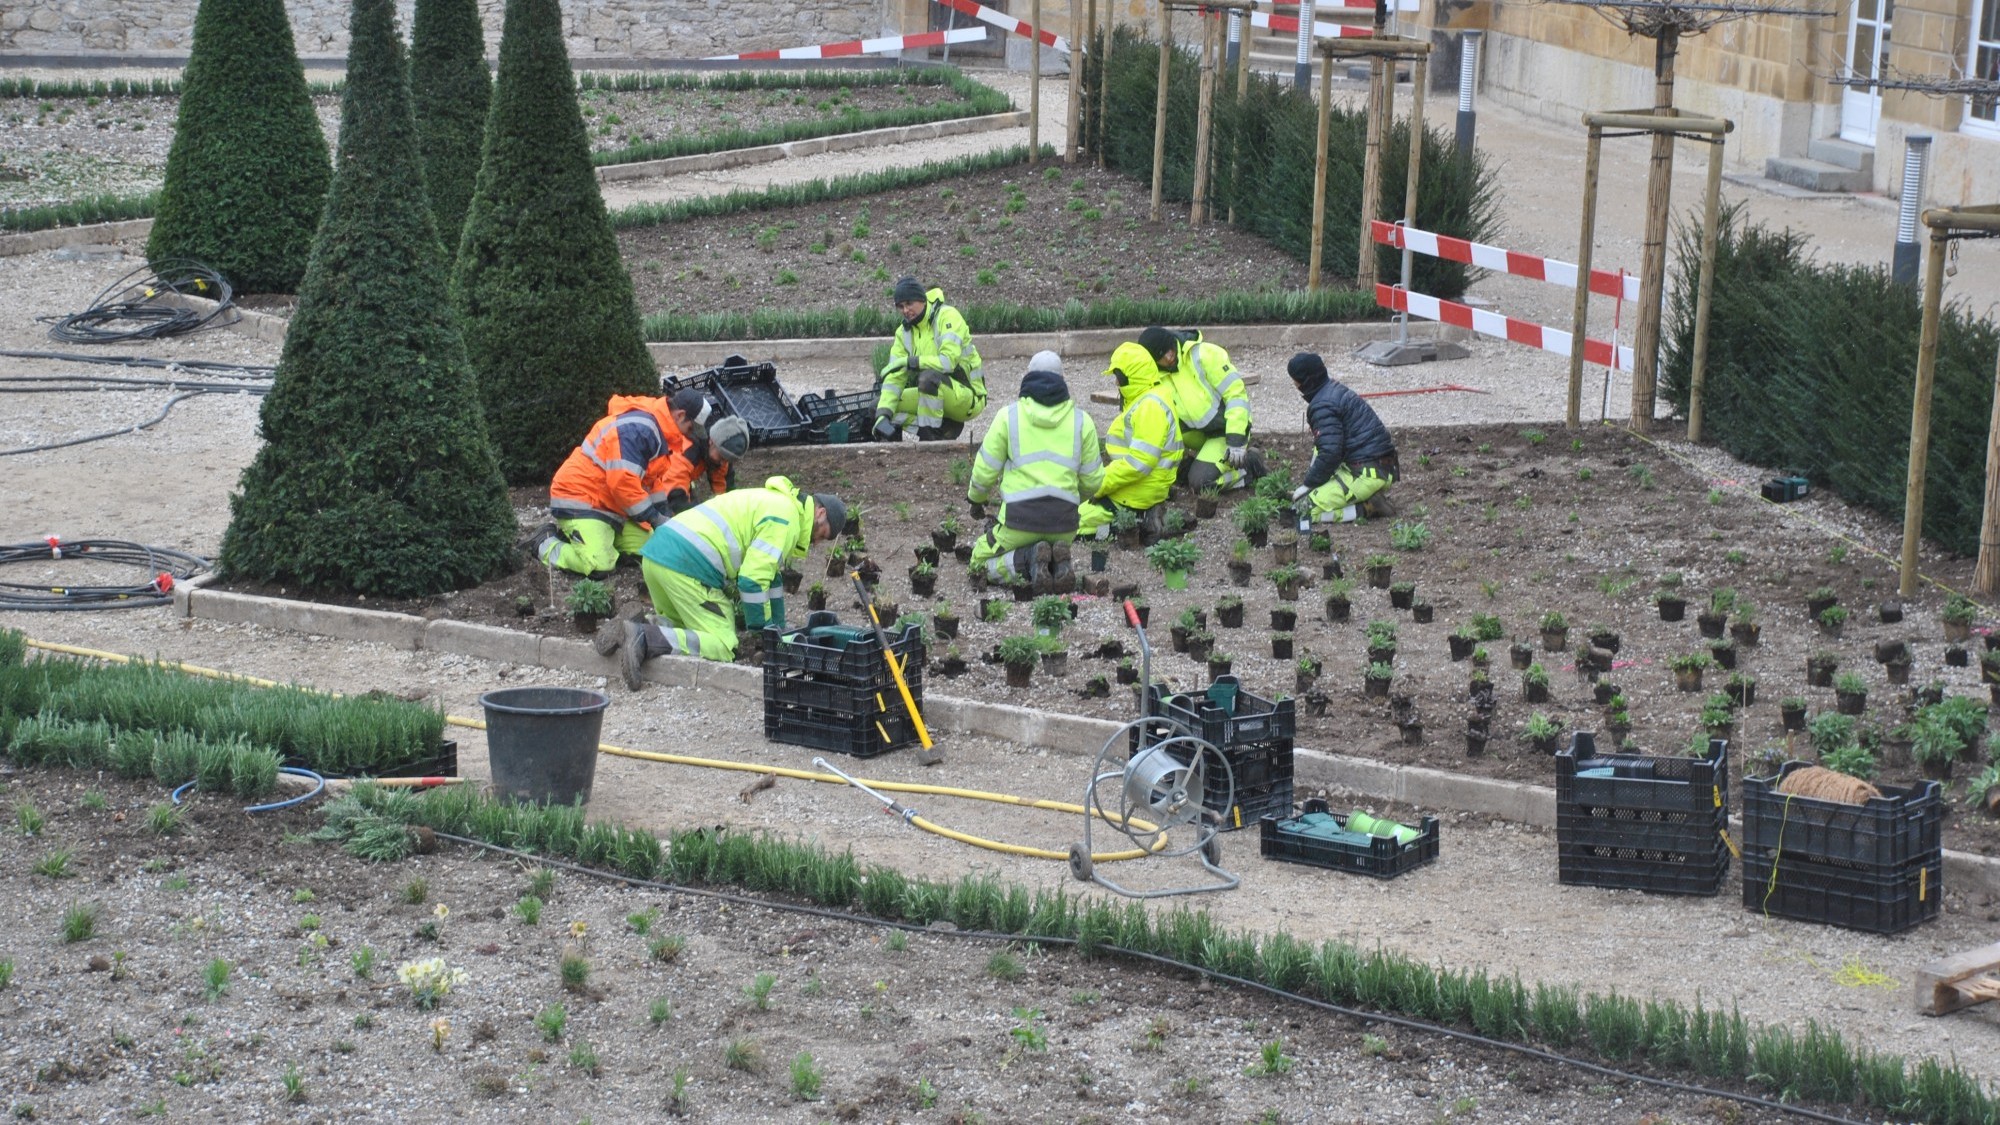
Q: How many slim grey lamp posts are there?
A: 4